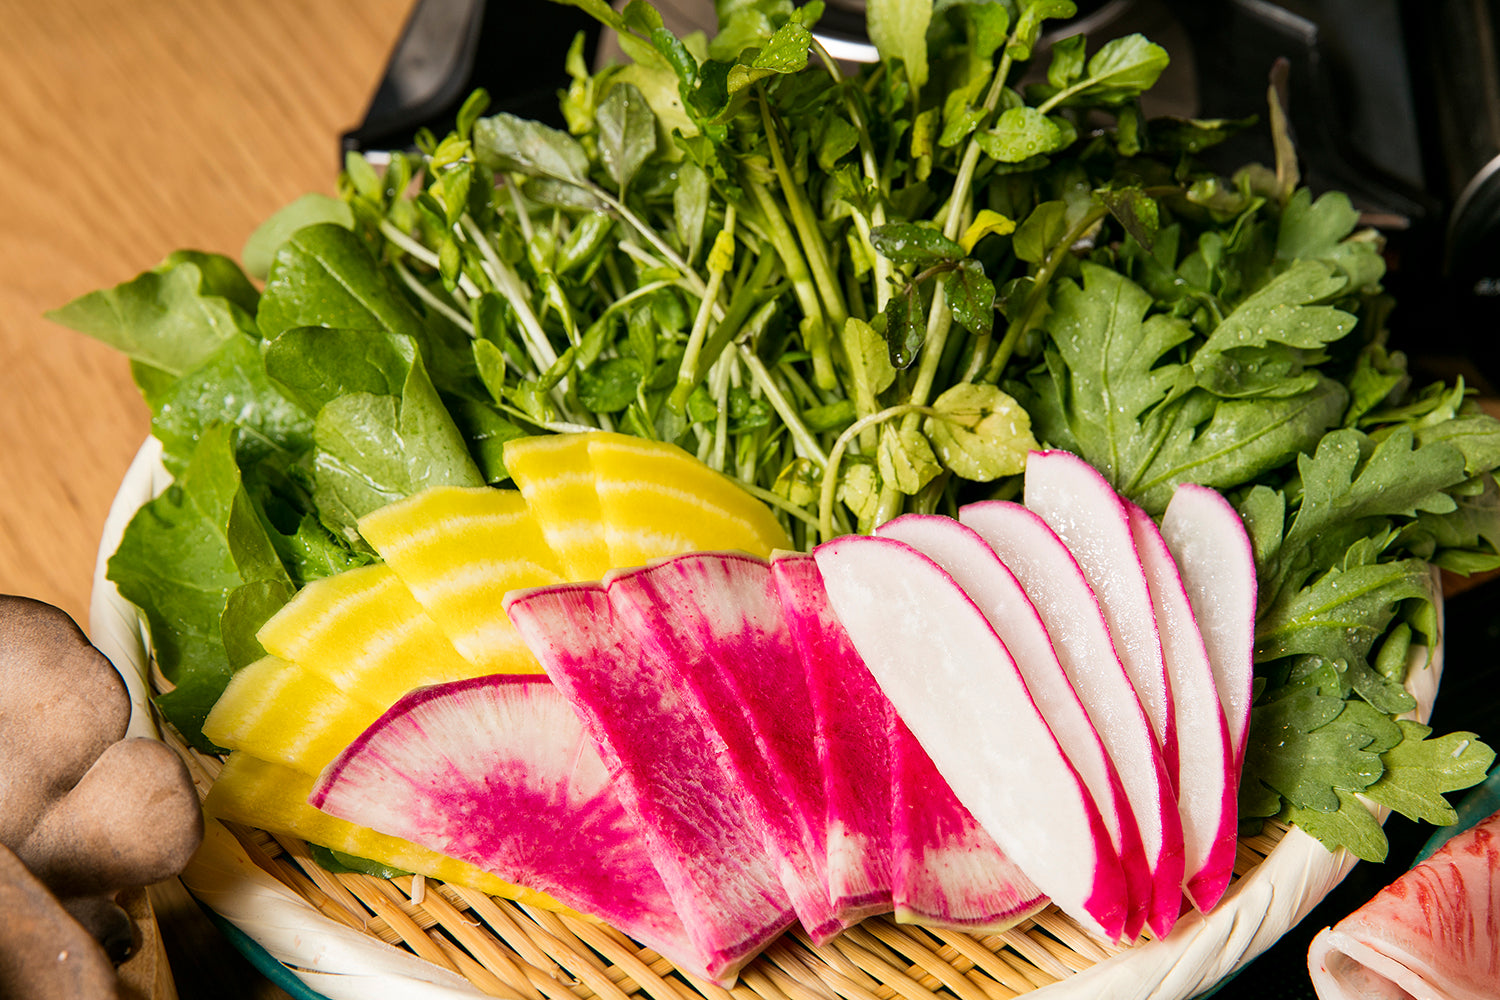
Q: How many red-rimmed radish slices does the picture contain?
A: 6